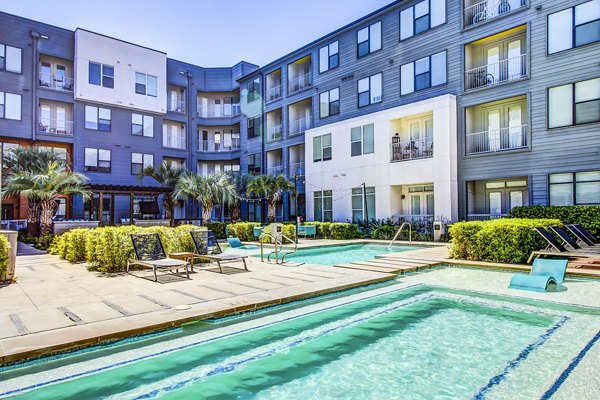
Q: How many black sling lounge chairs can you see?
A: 6